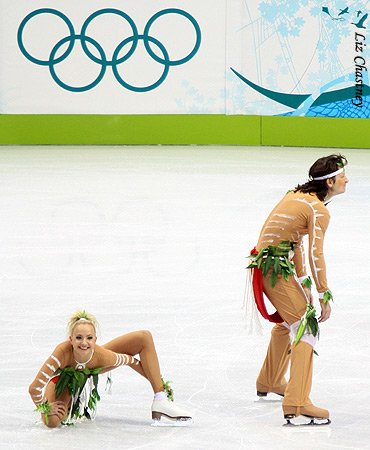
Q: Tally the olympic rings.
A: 5